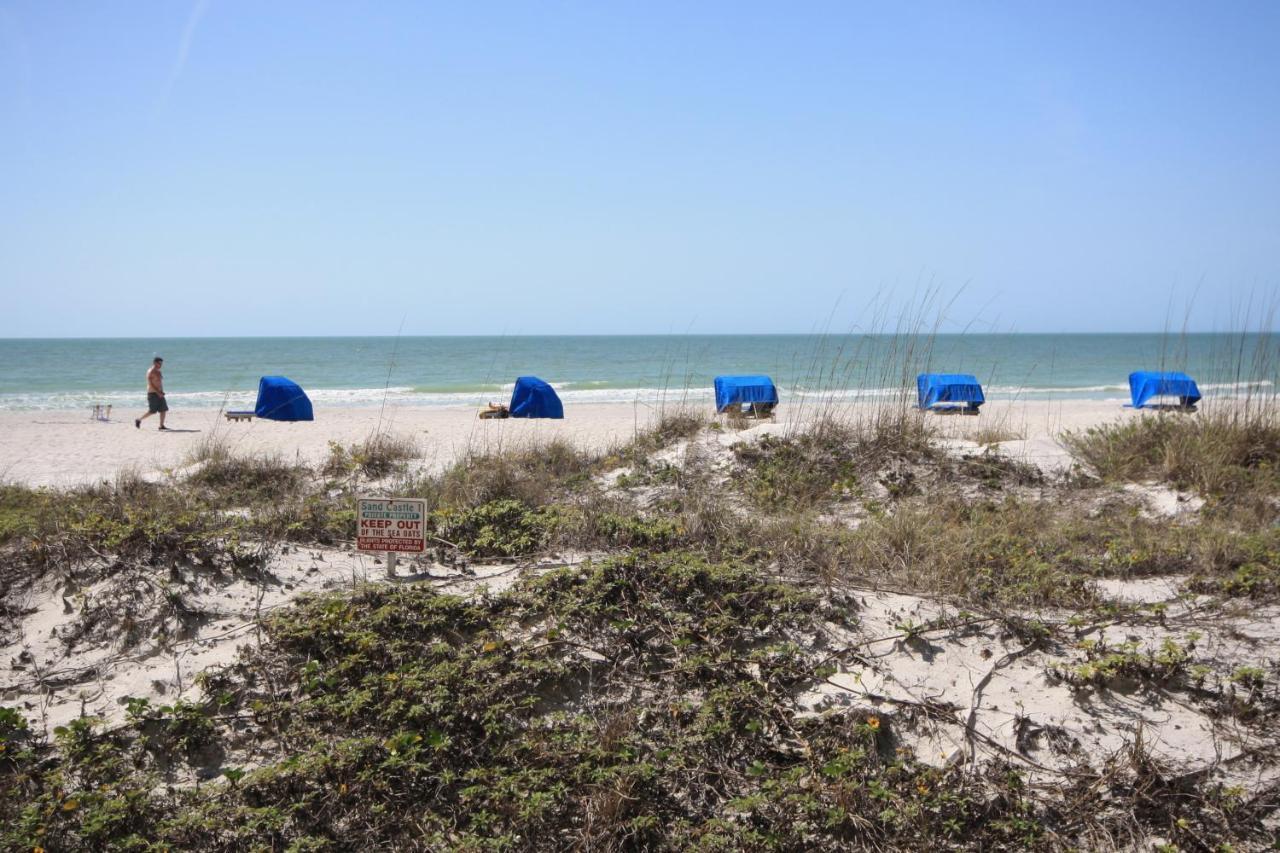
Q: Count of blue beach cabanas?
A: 5